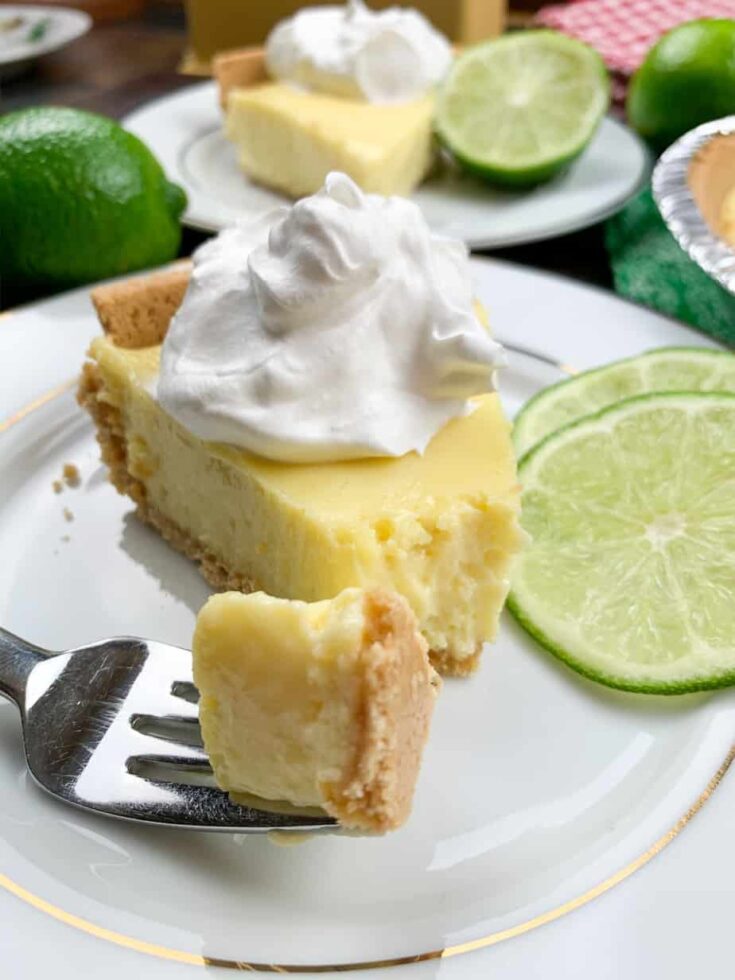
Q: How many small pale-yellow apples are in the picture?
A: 0